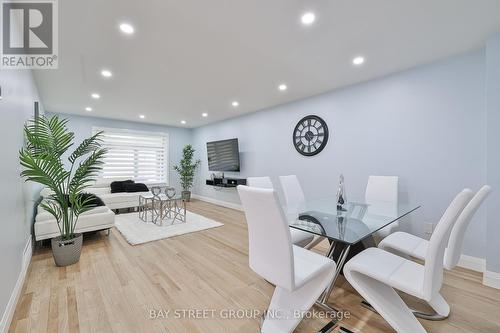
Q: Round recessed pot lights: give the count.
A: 11